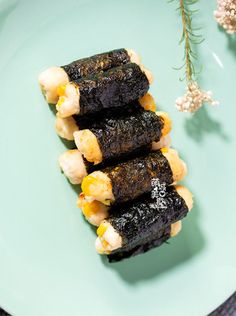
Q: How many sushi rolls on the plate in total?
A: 9